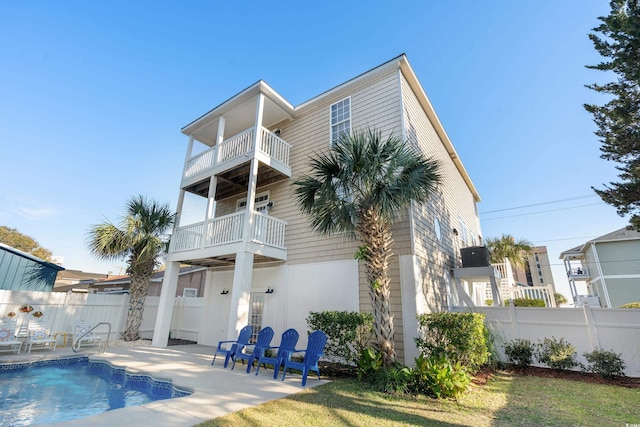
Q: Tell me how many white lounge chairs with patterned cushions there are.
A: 3